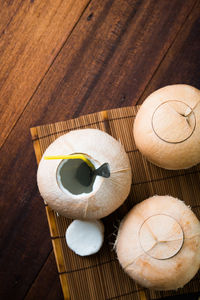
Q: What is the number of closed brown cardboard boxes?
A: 0